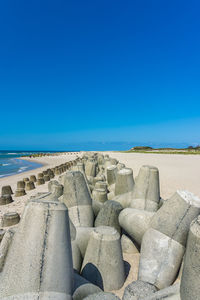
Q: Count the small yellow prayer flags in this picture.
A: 0